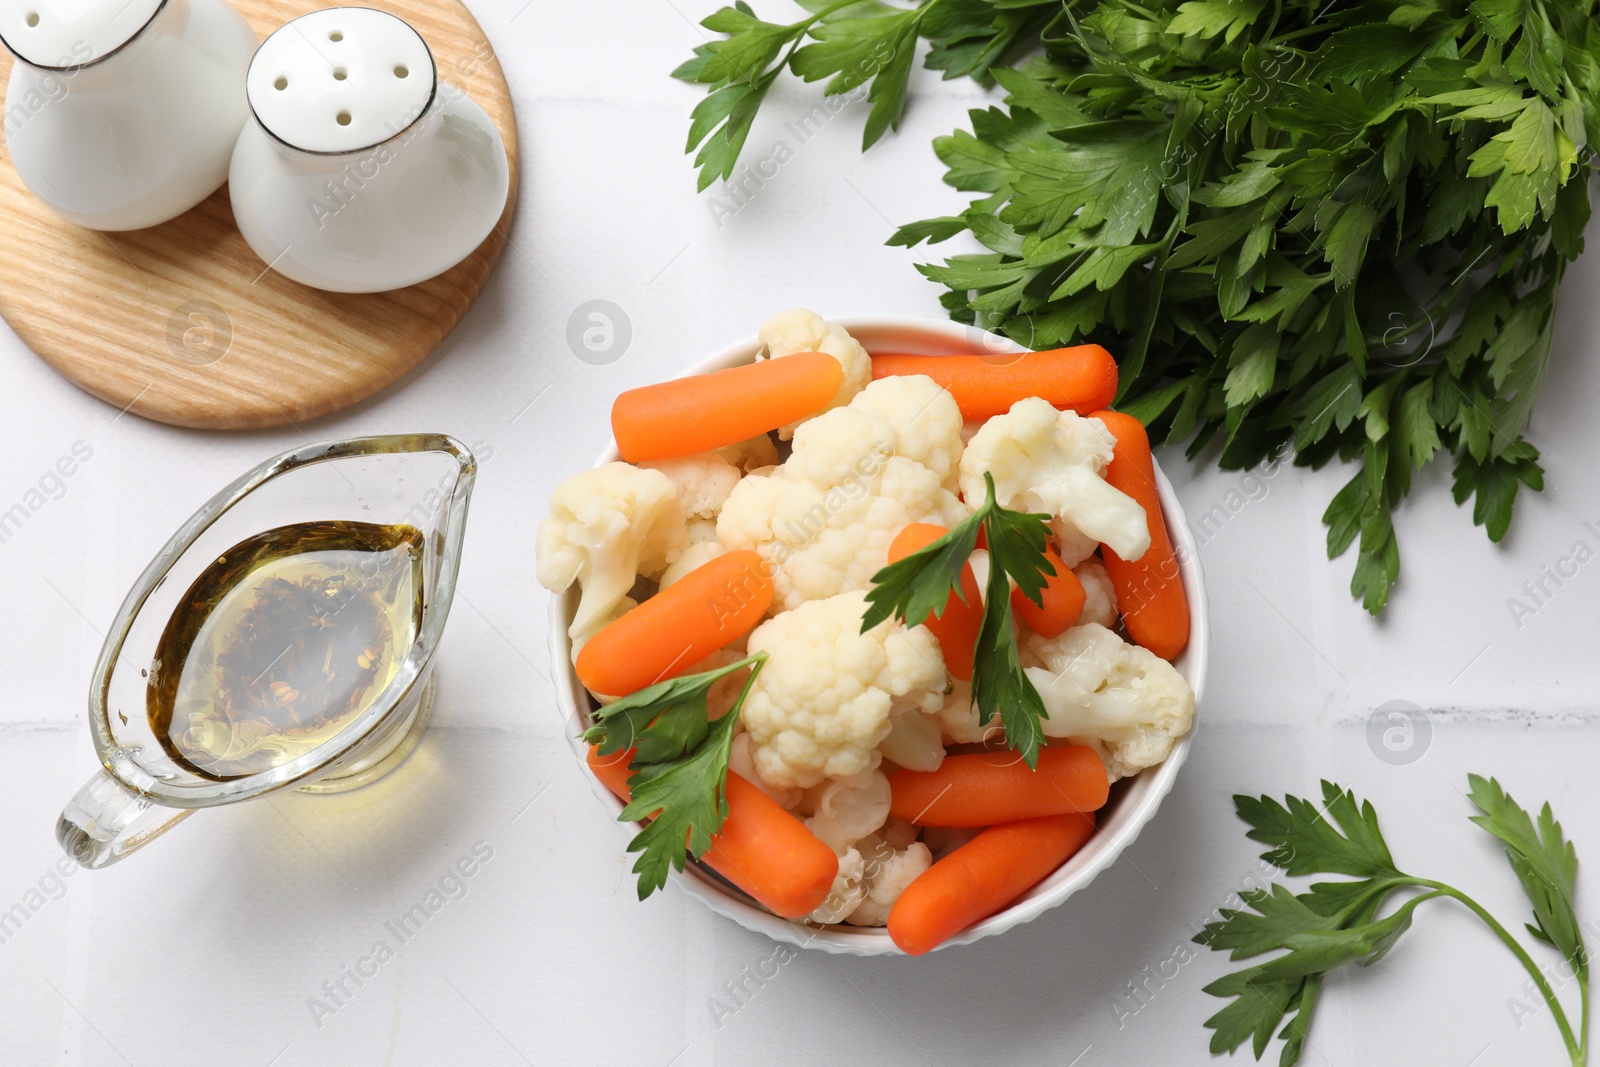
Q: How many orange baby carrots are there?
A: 9